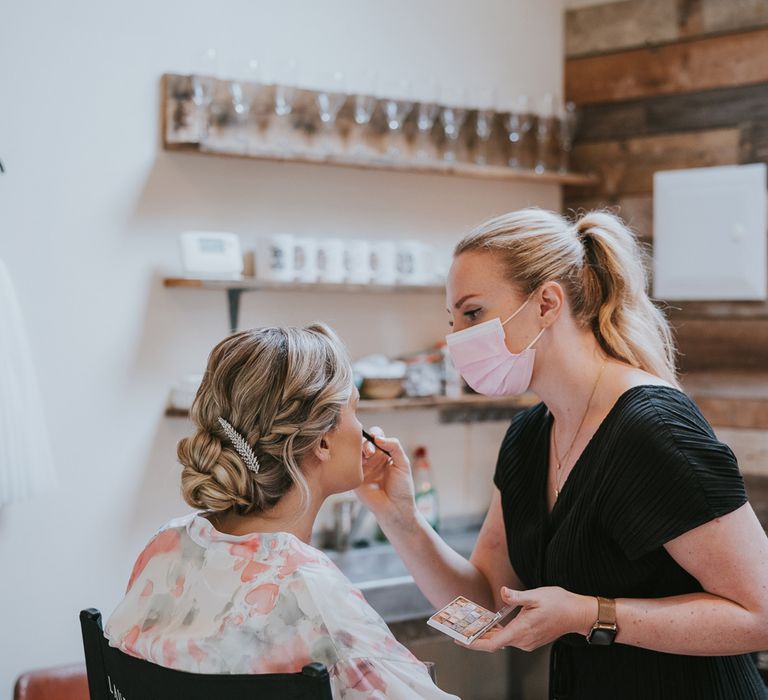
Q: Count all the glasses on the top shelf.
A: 12